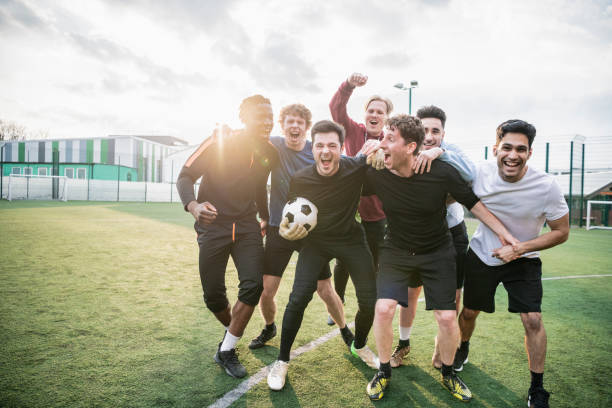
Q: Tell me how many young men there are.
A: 7